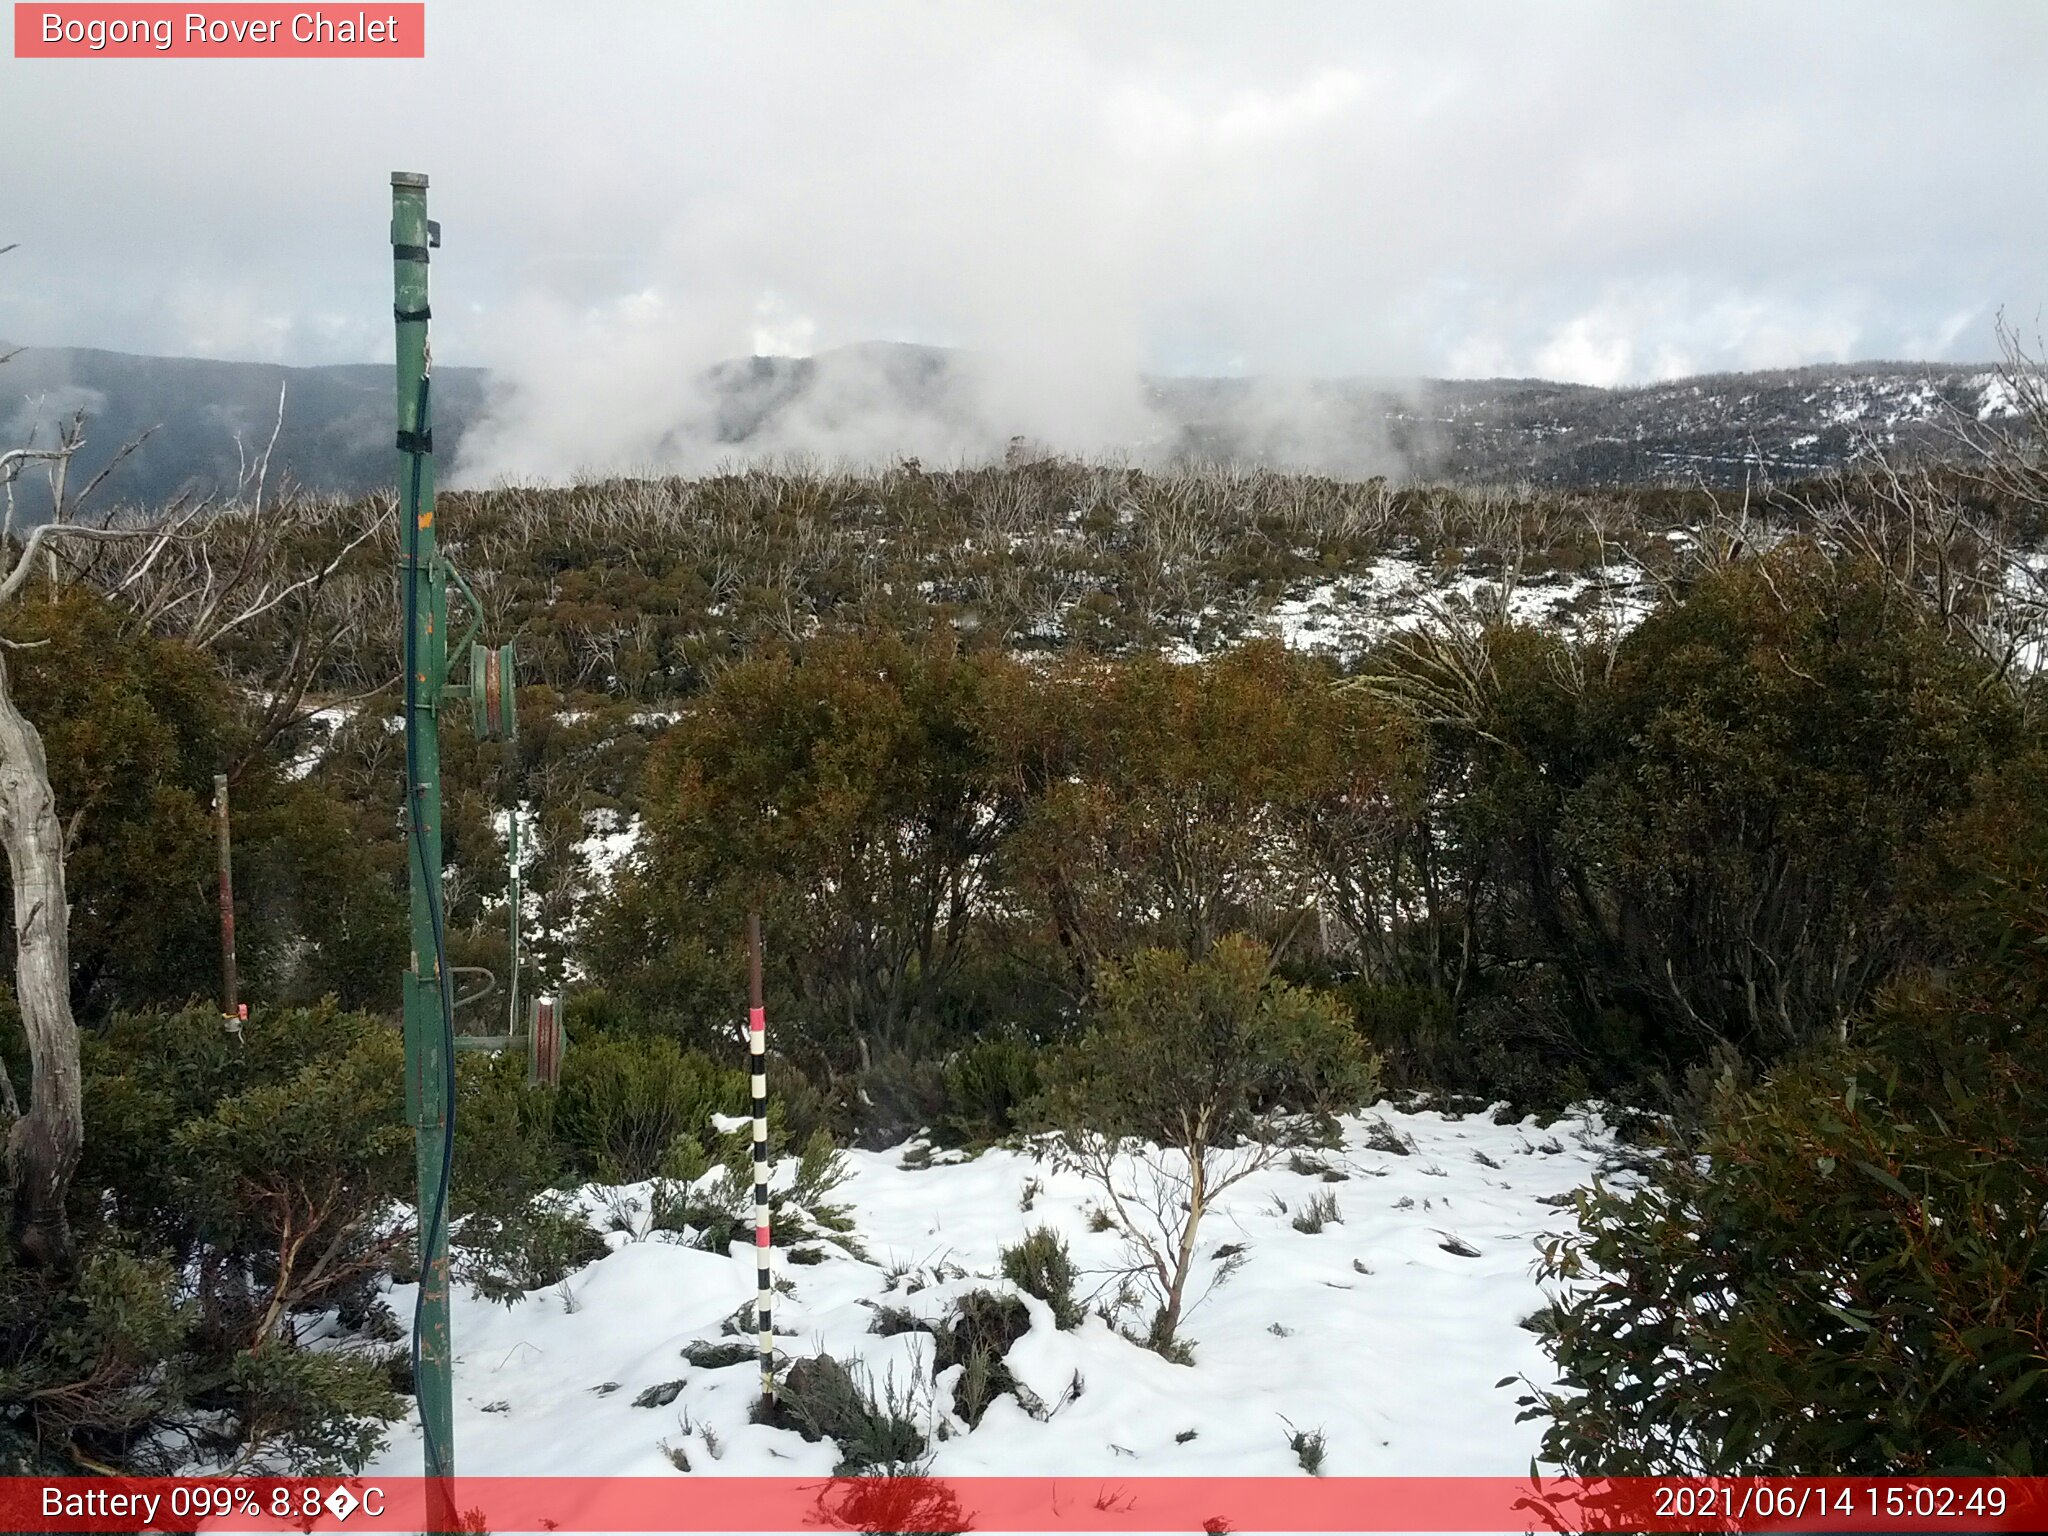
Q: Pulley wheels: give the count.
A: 2